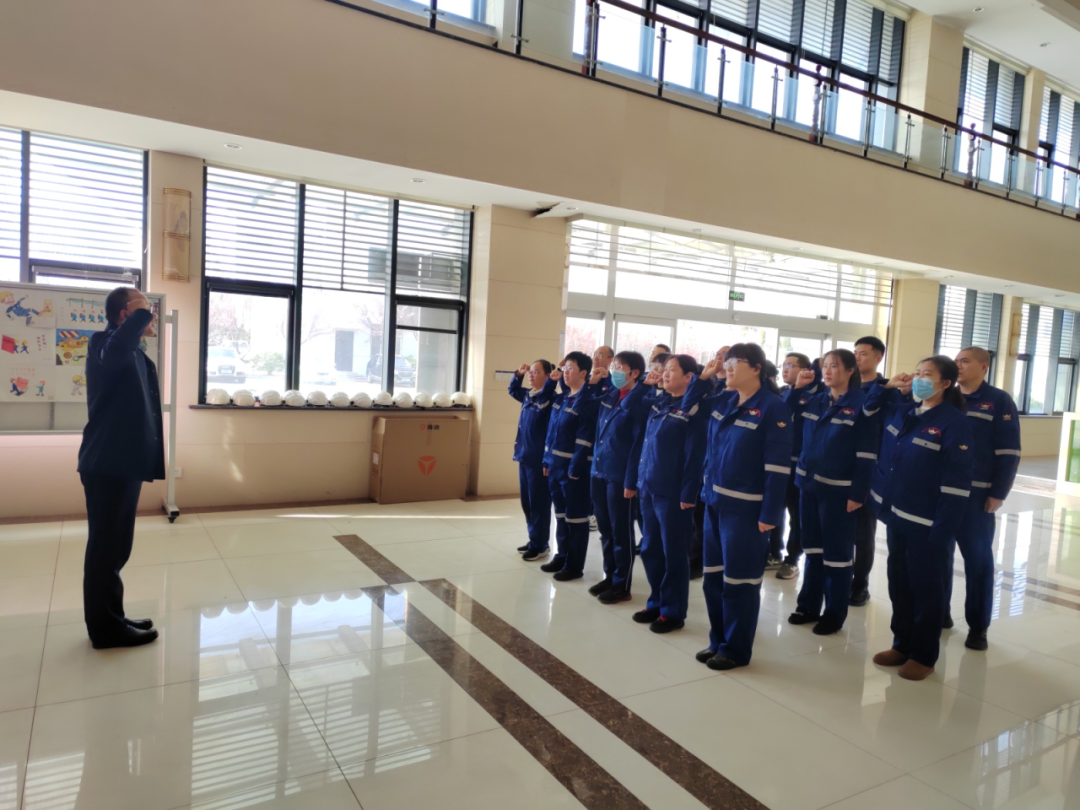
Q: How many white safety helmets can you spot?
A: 12